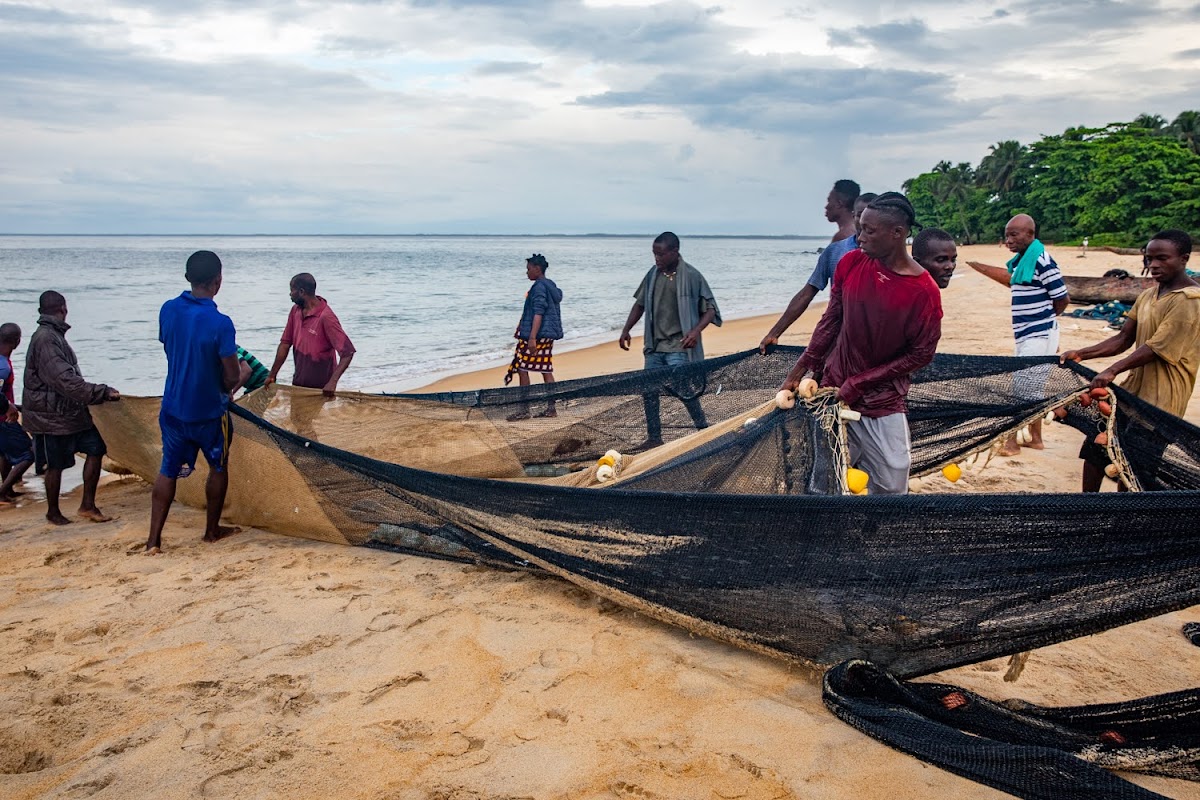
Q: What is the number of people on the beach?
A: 13